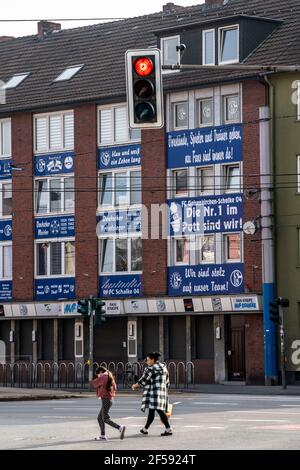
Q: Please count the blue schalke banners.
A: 12